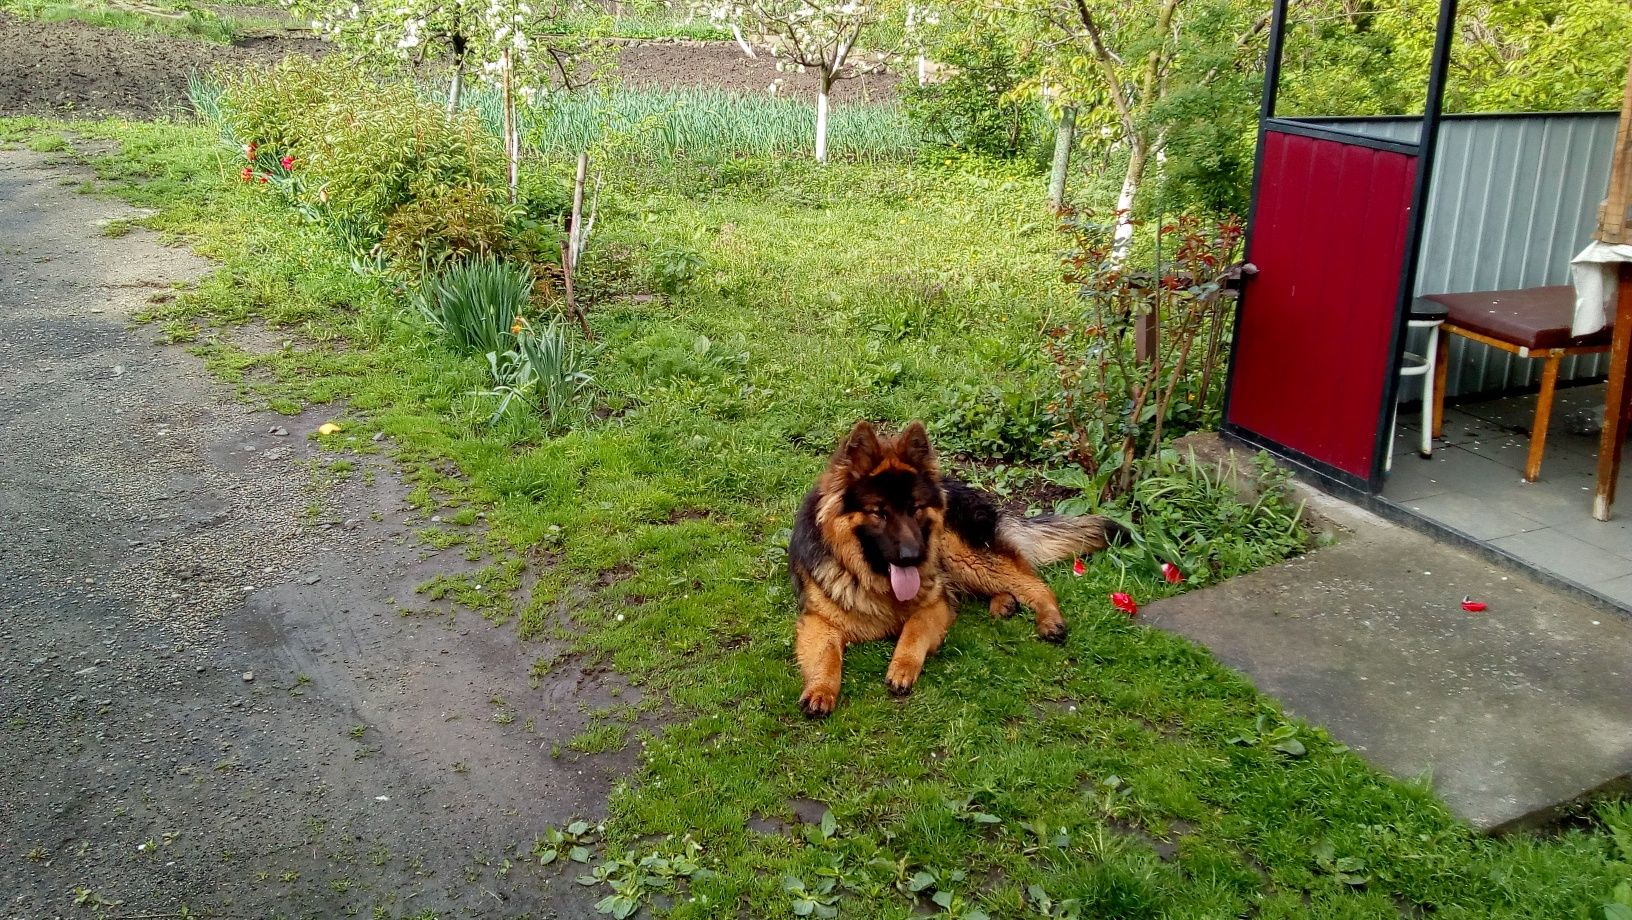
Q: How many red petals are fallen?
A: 4